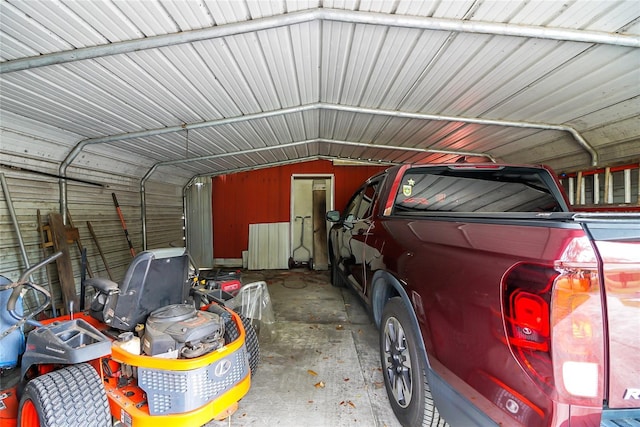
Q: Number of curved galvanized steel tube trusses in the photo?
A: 4